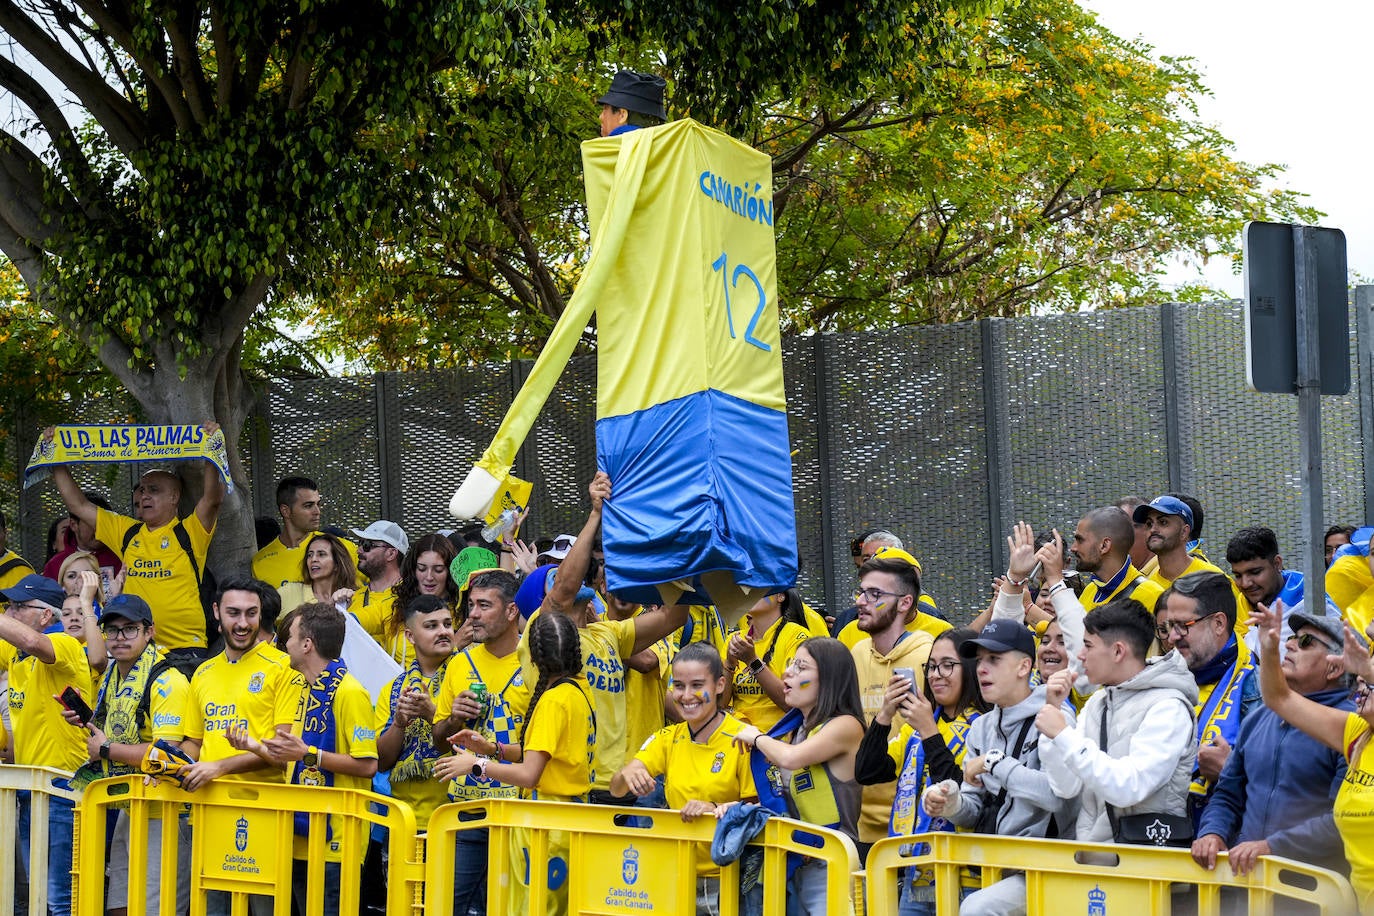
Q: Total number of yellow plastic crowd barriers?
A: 4